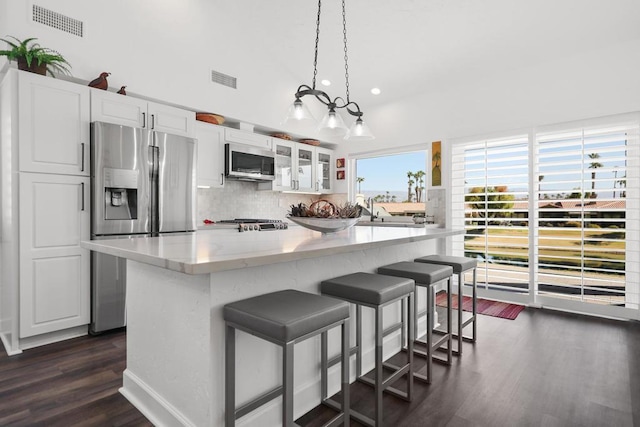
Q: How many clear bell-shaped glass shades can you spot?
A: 3